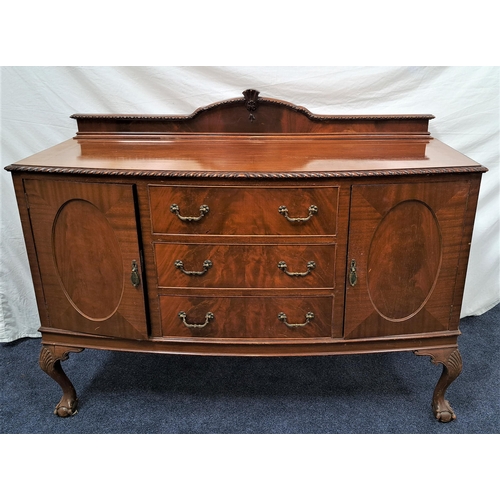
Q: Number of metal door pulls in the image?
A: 2